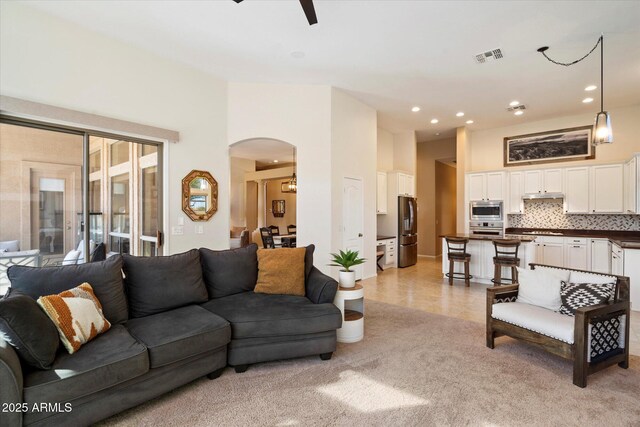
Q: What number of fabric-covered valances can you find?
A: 1